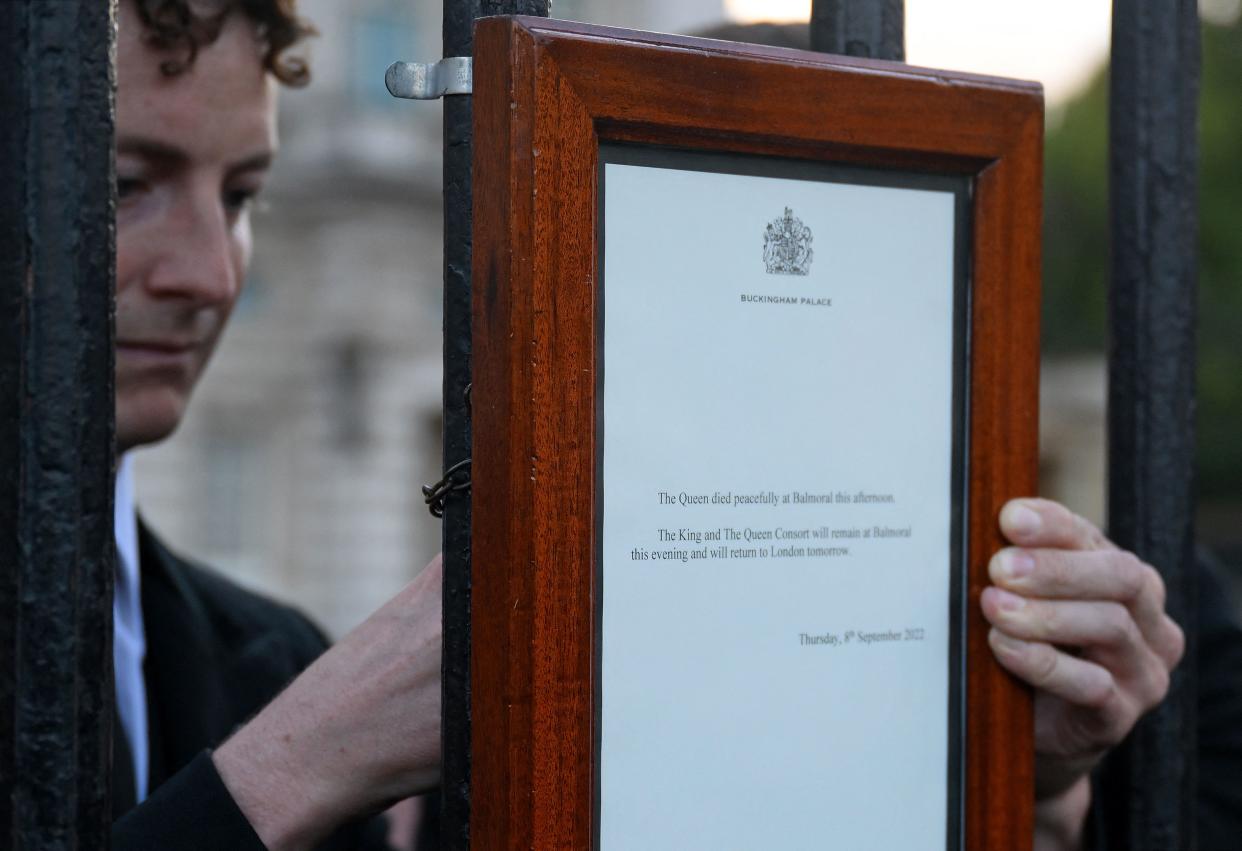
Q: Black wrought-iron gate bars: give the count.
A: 4